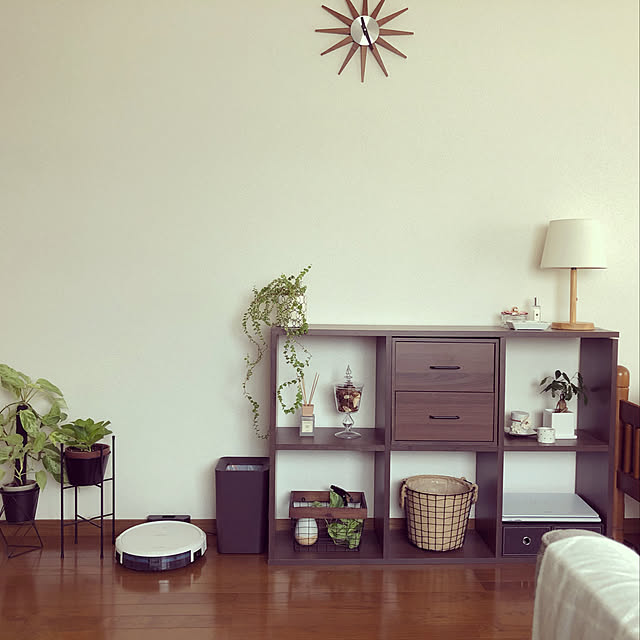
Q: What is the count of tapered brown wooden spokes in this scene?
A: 12